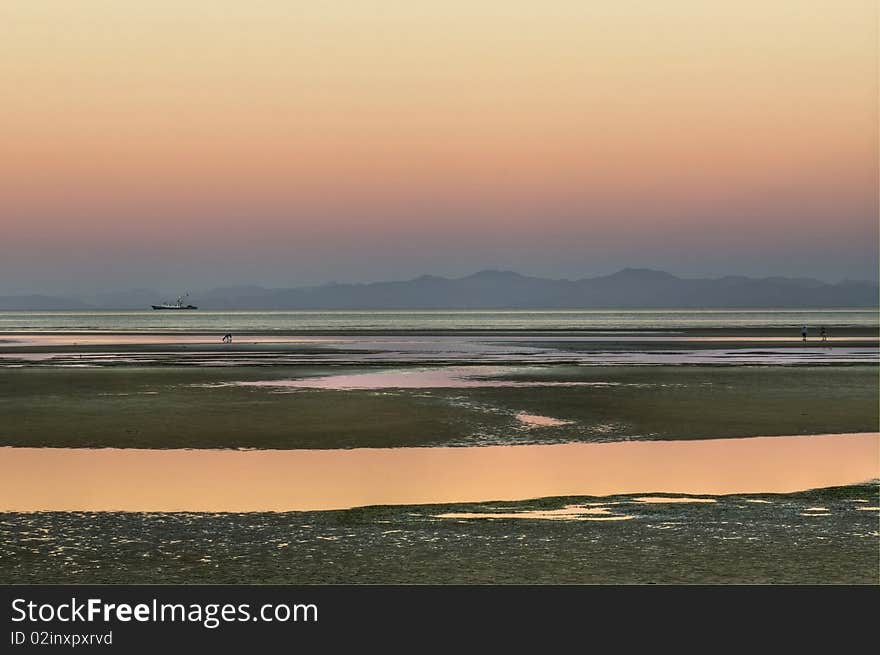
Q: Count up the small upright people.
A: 2